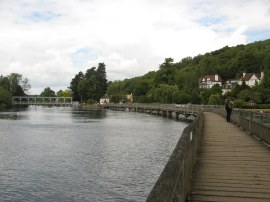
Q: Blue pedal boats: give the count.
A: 0